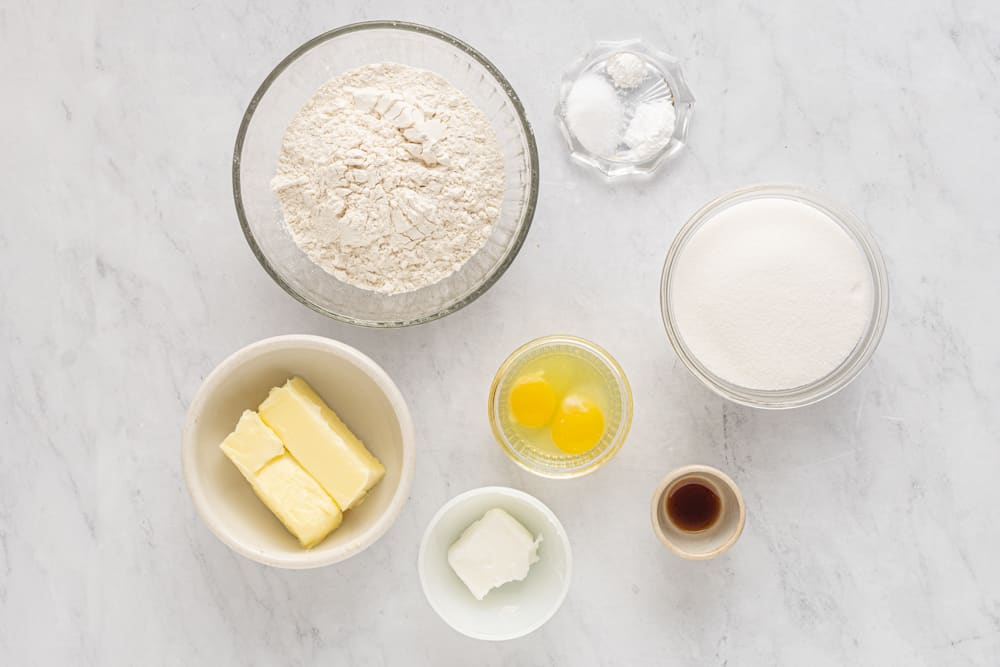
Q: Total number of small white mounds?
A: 3